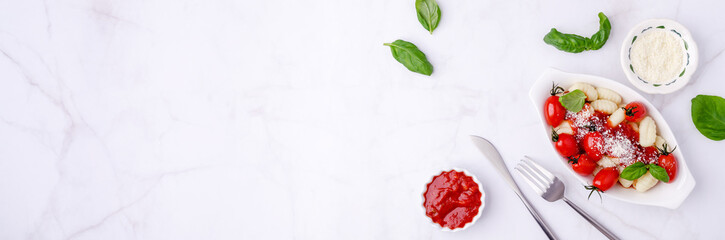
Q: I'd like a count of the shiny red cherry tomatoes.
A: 7